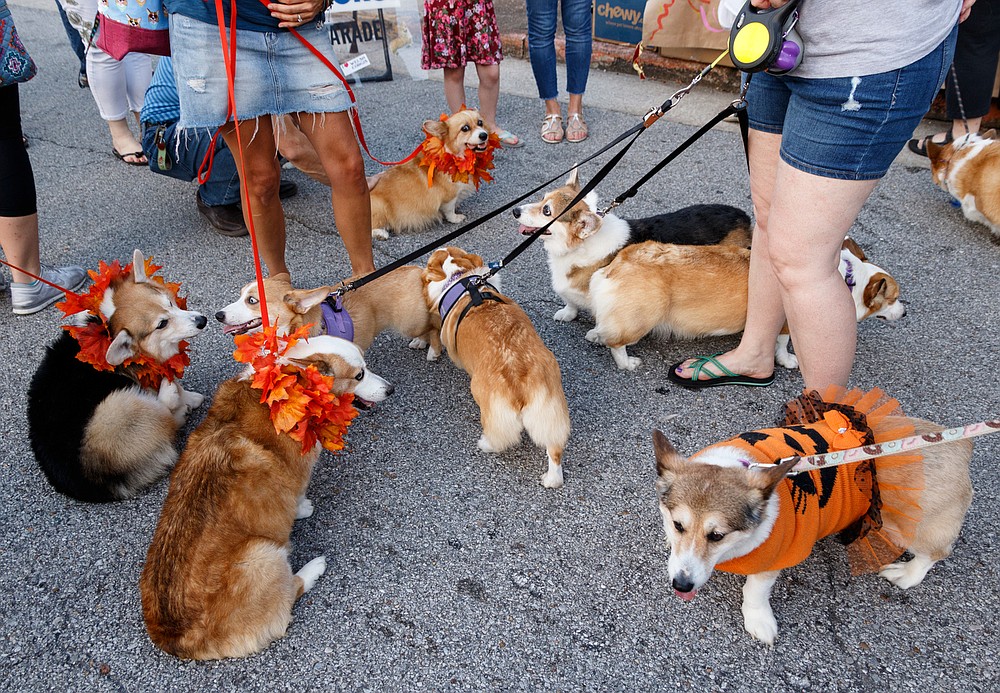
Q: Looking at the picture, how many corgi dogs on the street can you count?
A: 9